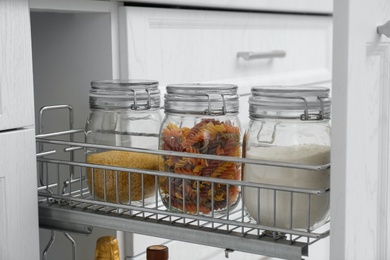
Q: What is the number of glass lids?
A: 3